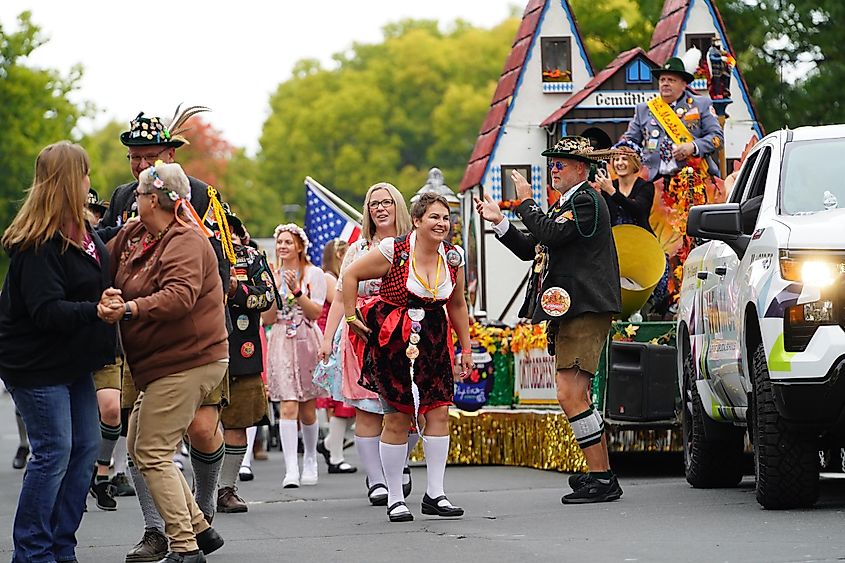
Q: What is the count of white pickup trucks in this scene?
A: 1